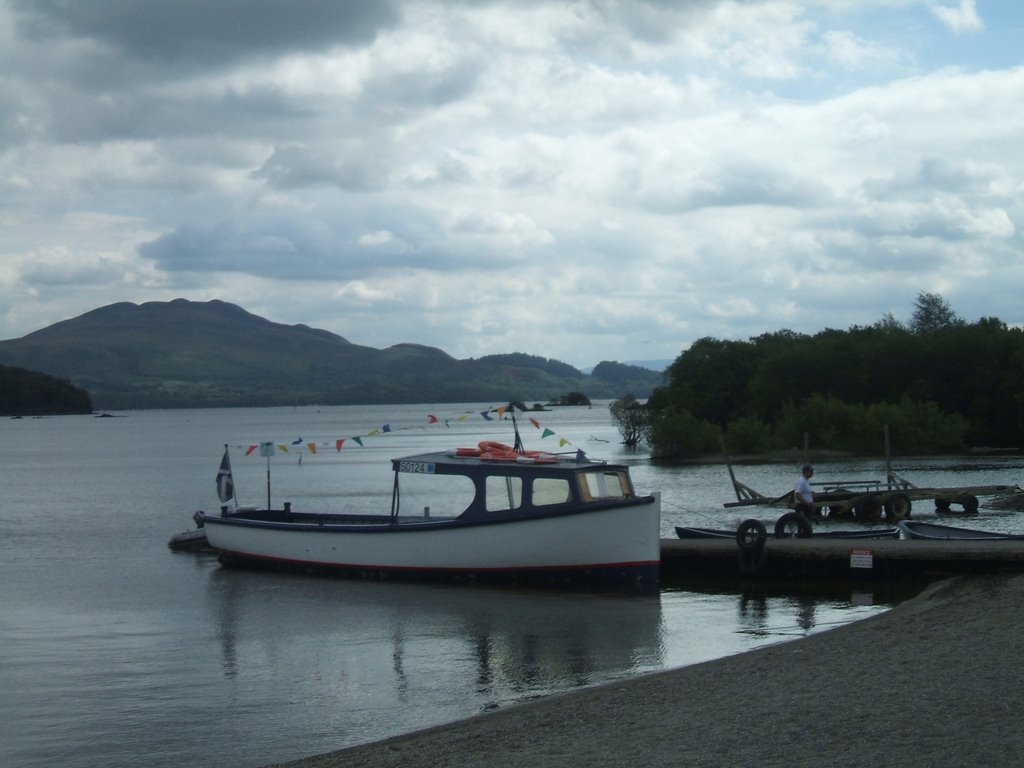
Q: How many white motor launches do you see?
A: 1